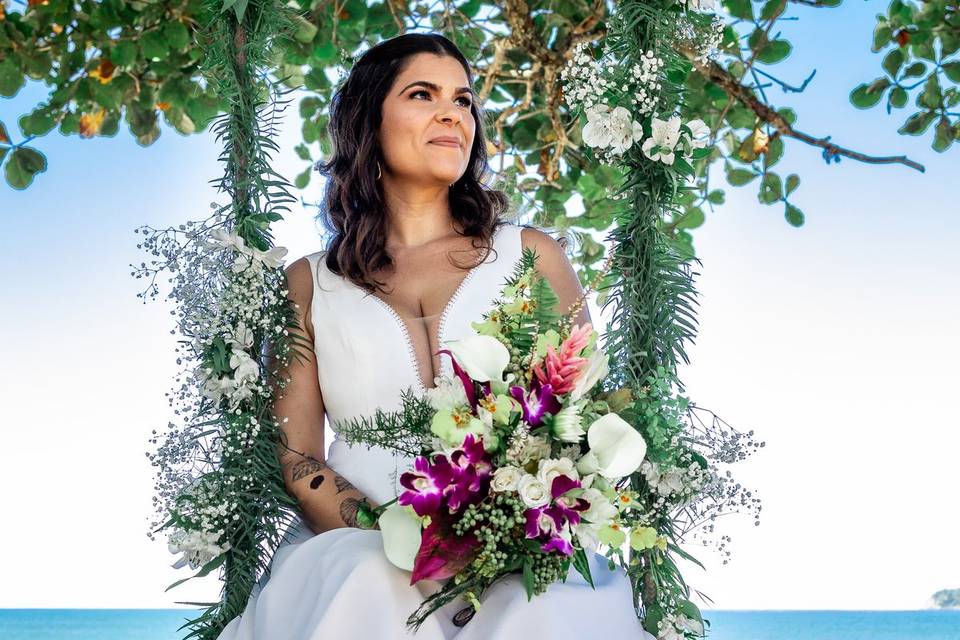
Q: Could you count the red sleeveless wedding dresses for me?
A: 0